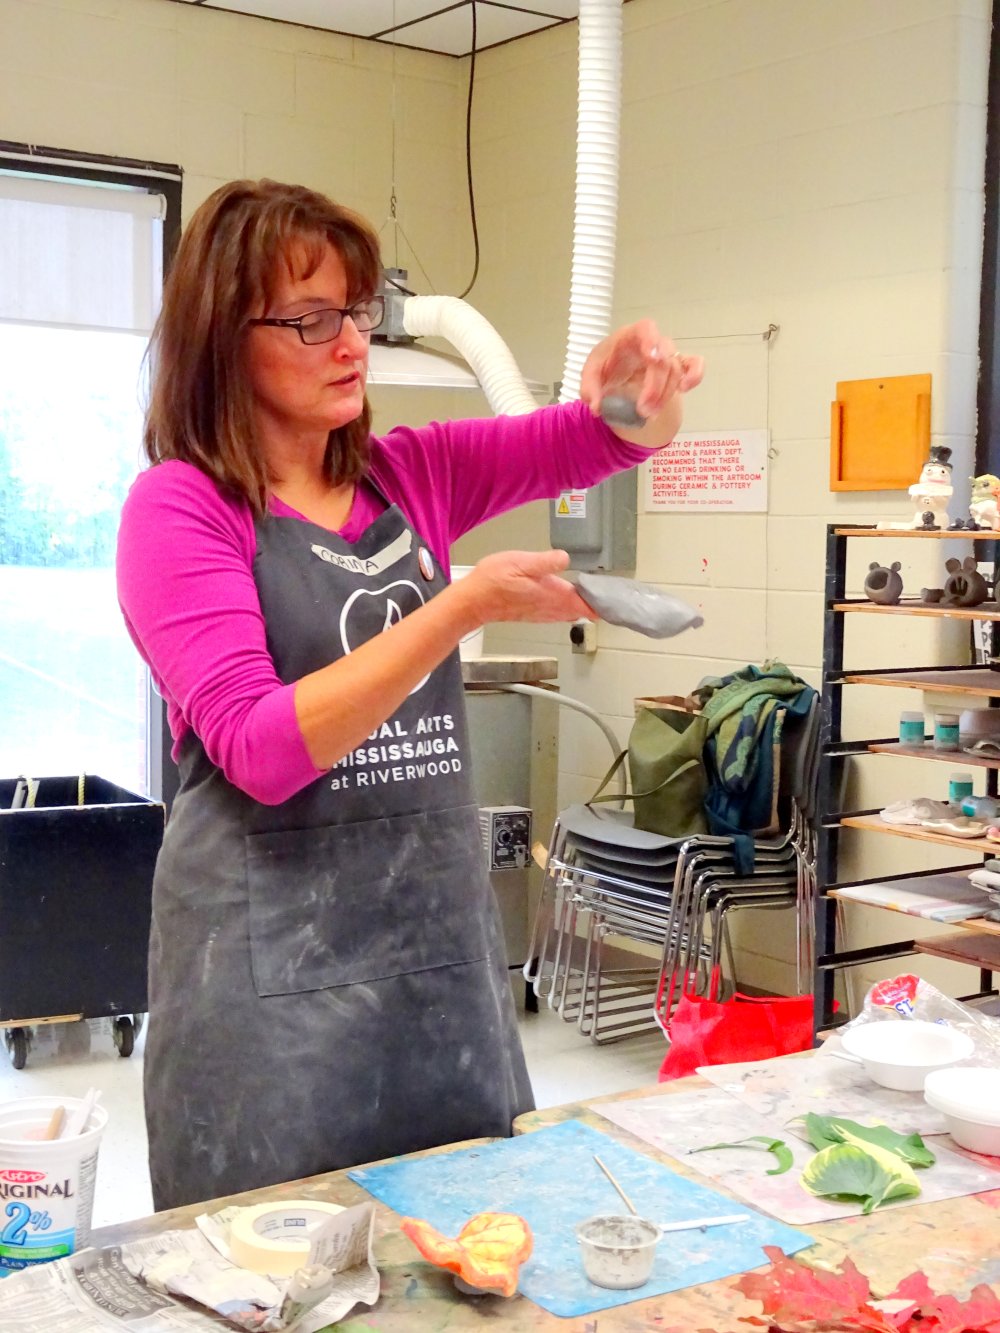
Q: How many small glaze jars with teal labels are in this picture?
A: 4